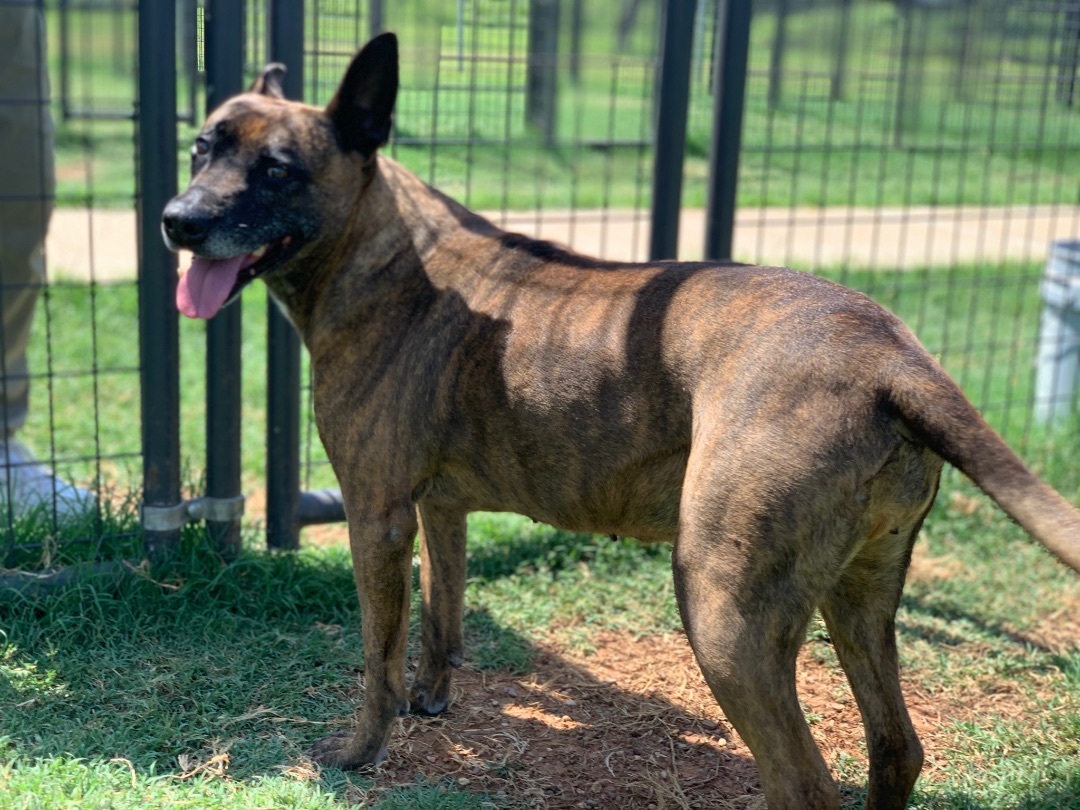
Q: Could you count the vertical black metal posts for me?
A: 5